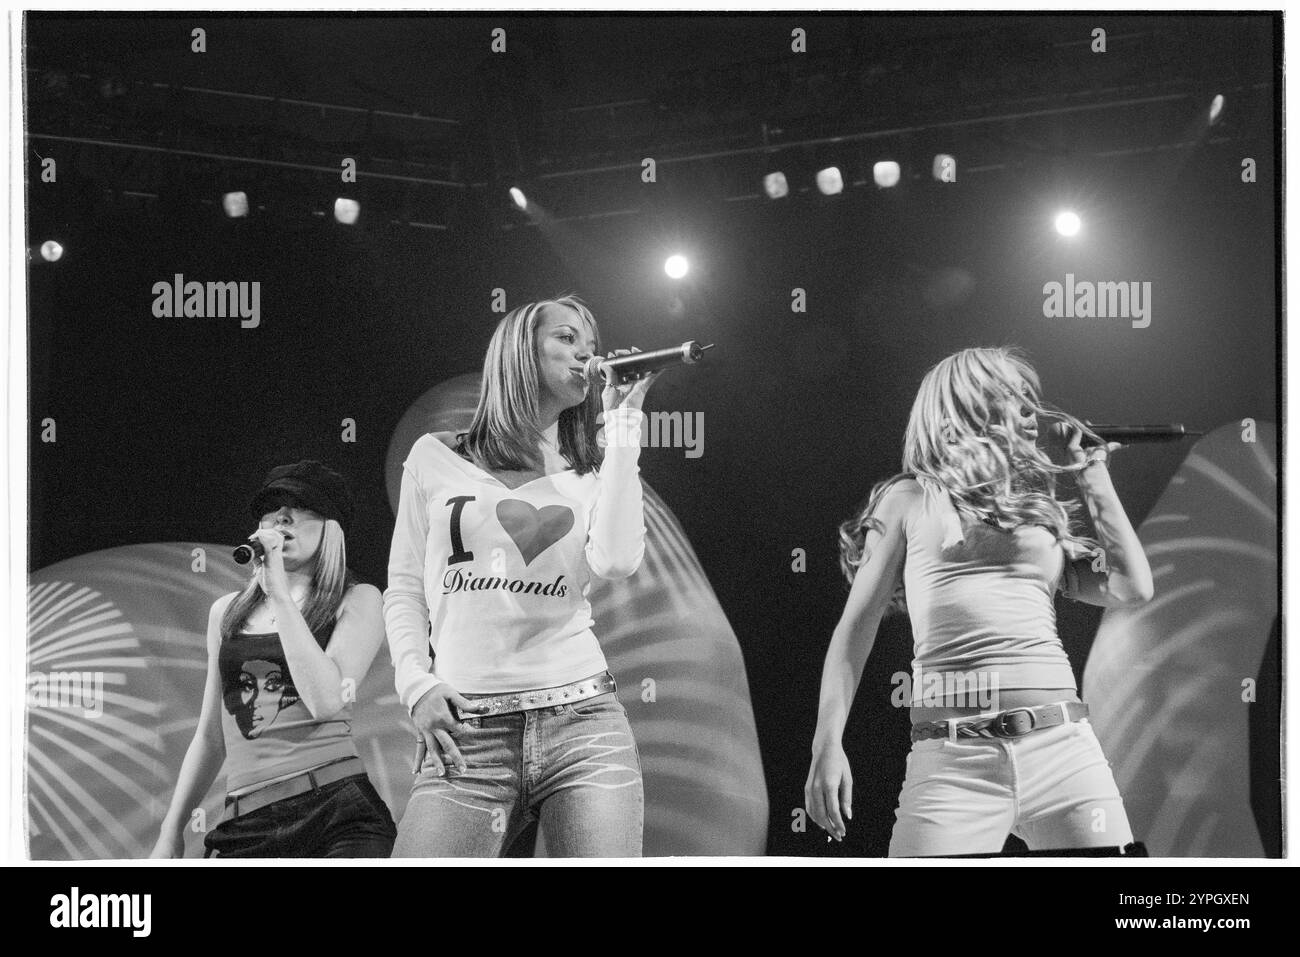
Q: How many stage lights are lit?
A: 11